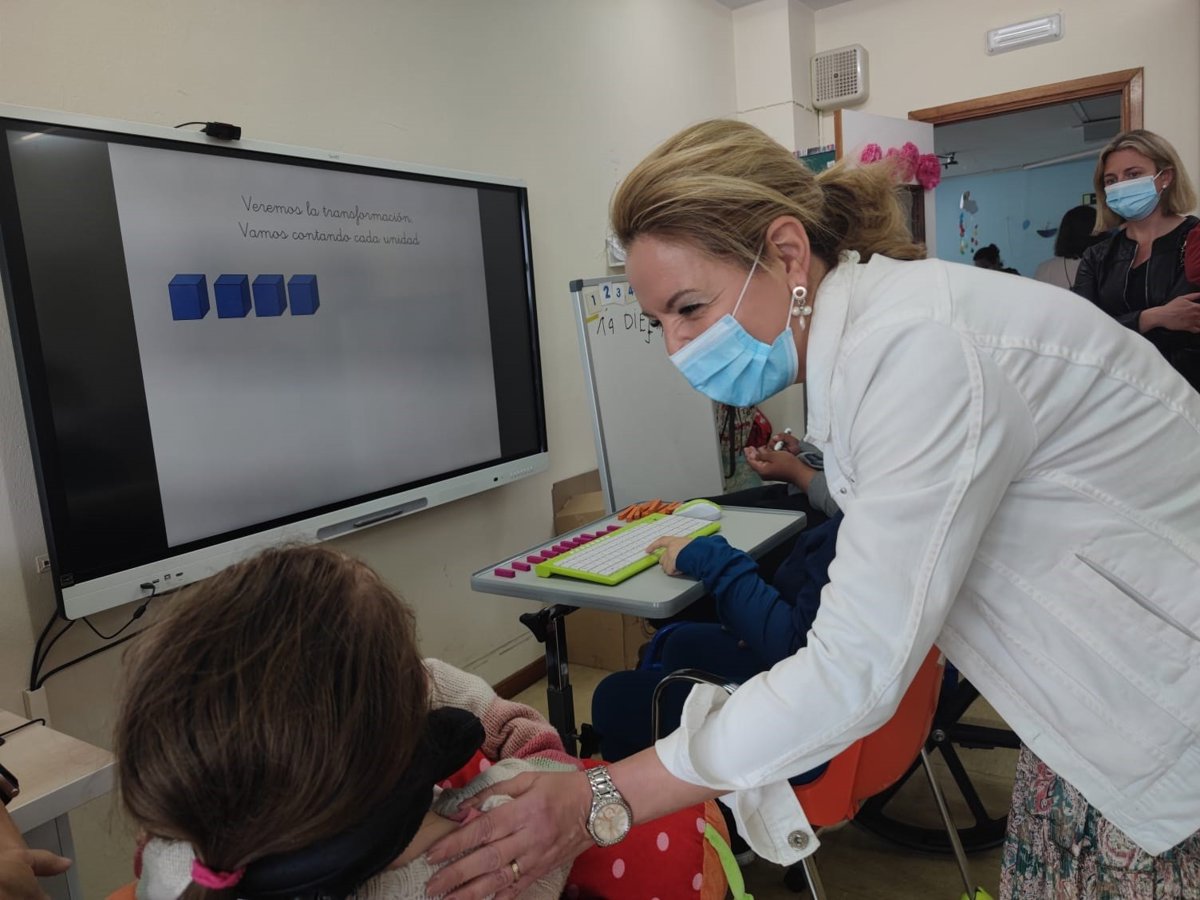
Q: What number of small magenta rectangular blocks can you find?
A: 10